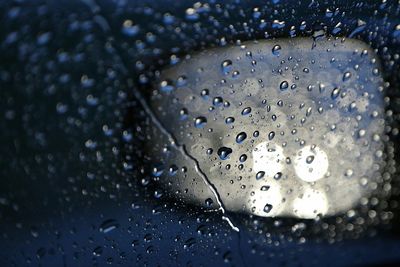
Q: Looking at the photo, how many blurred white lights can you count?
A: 4